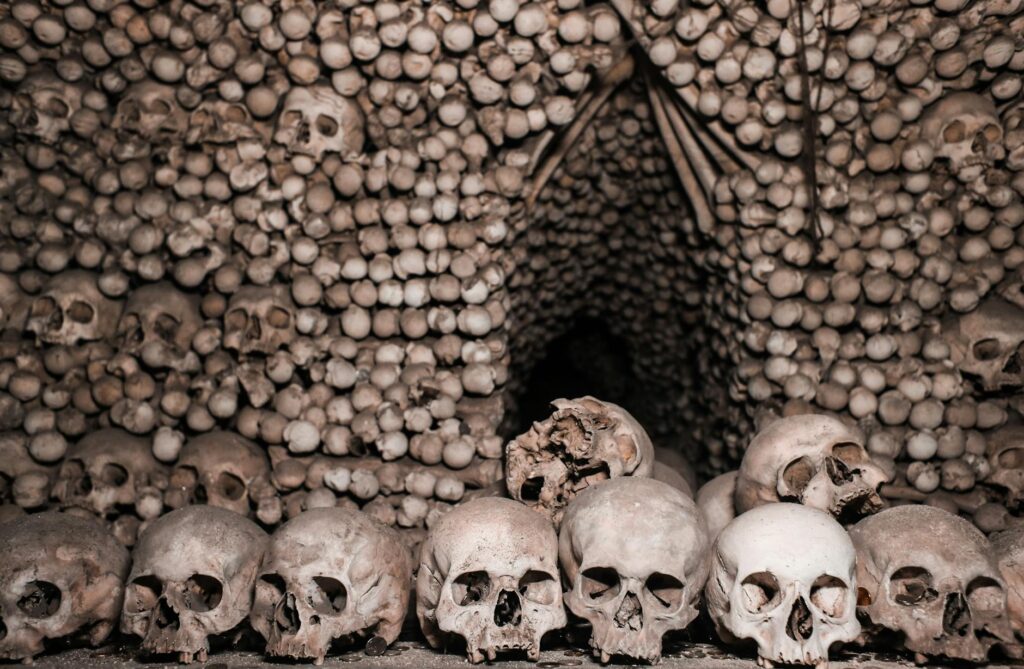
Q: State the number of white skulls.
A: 1